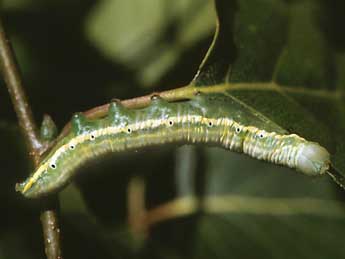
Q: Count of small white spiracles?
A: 8